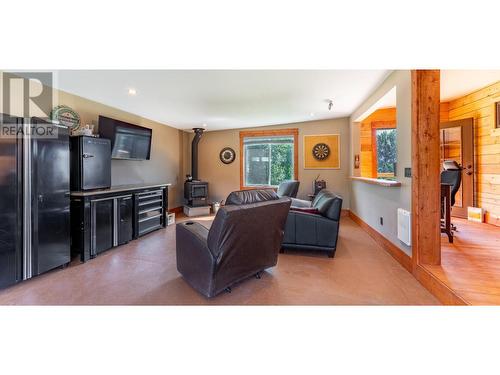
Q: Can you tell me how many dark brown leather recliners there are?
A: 1